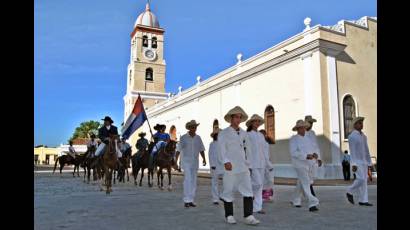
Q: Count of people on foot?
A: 9